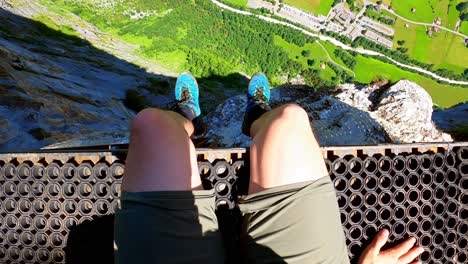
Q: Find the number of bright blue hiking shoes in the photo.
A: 2